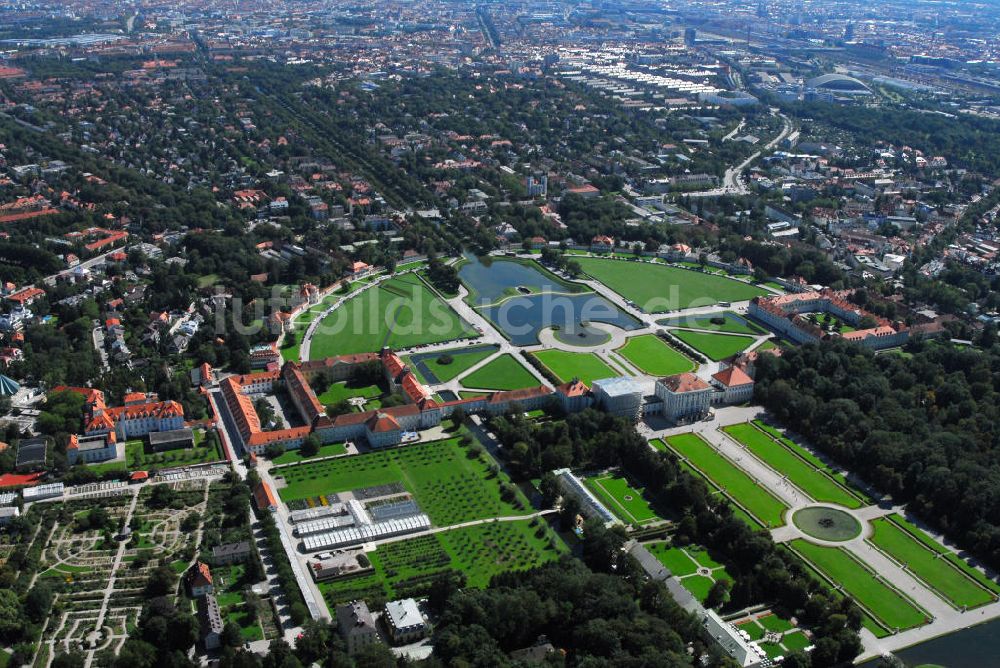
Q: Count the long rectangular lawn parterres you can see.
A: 4